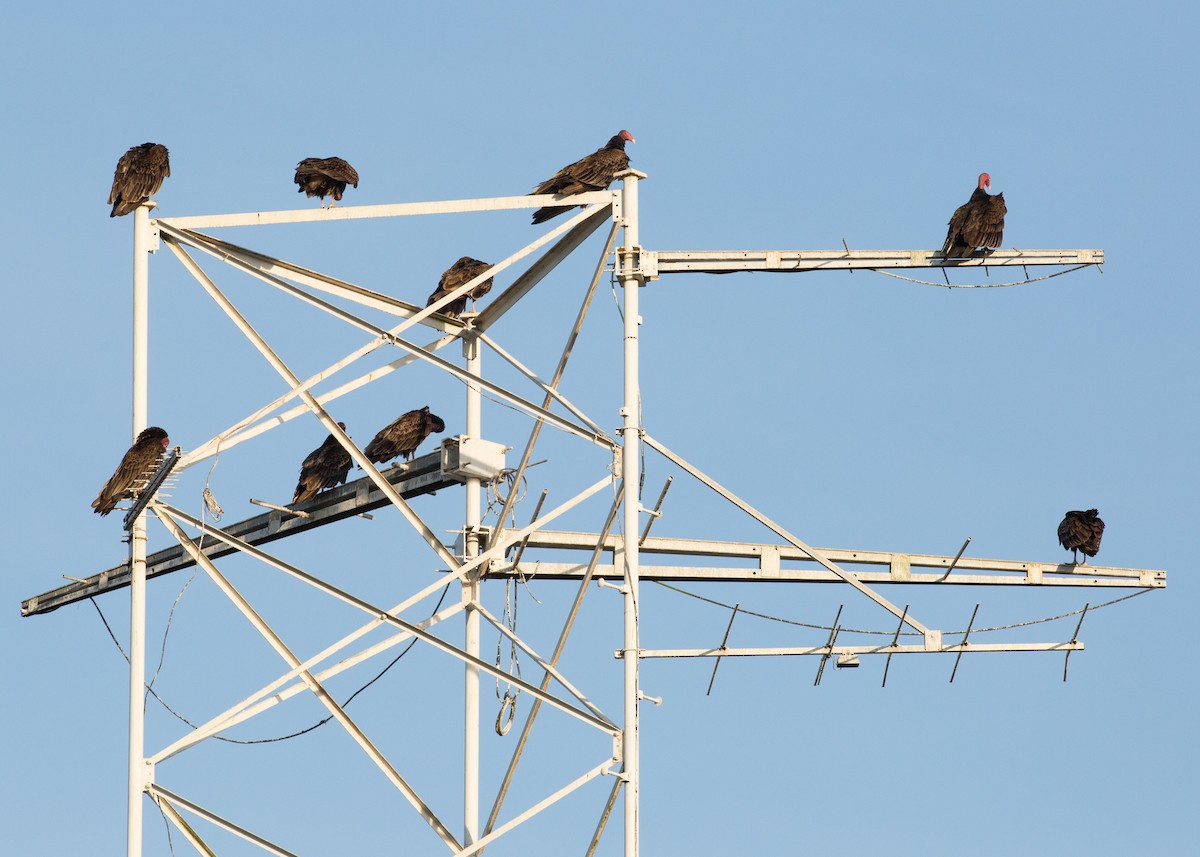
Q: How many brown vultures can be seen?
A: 9